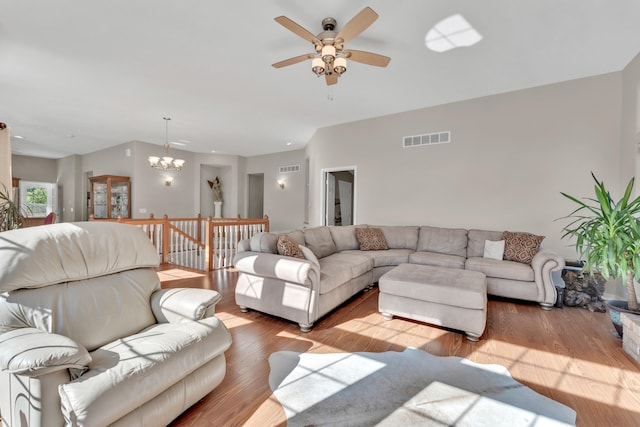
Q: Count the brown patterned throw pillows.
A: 3